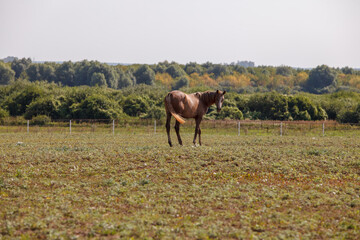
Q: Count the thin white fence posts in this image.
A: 7